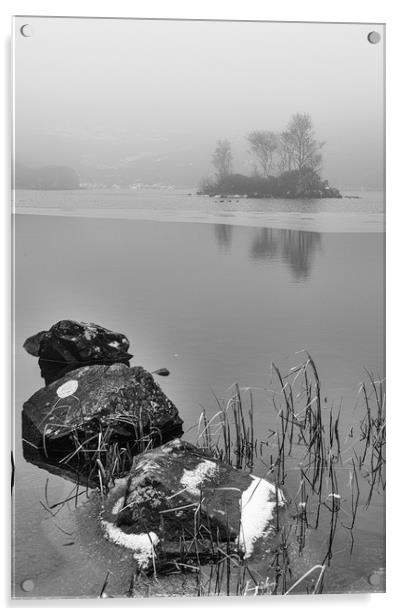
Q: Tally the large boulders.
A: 3